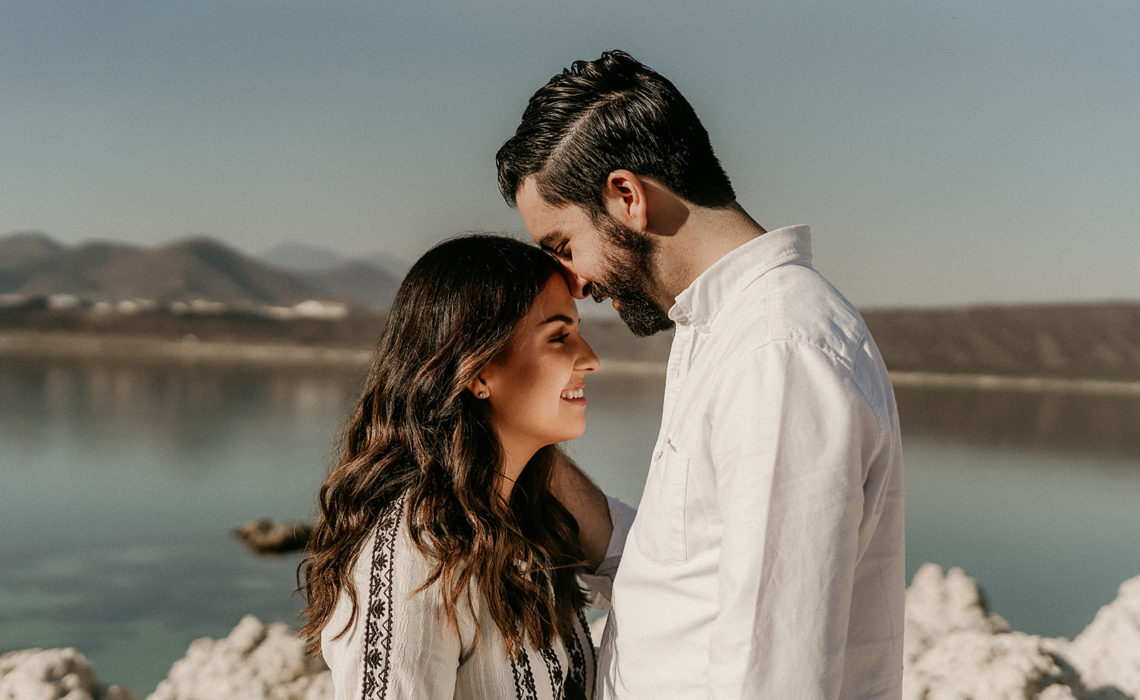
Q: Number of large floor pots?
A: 0